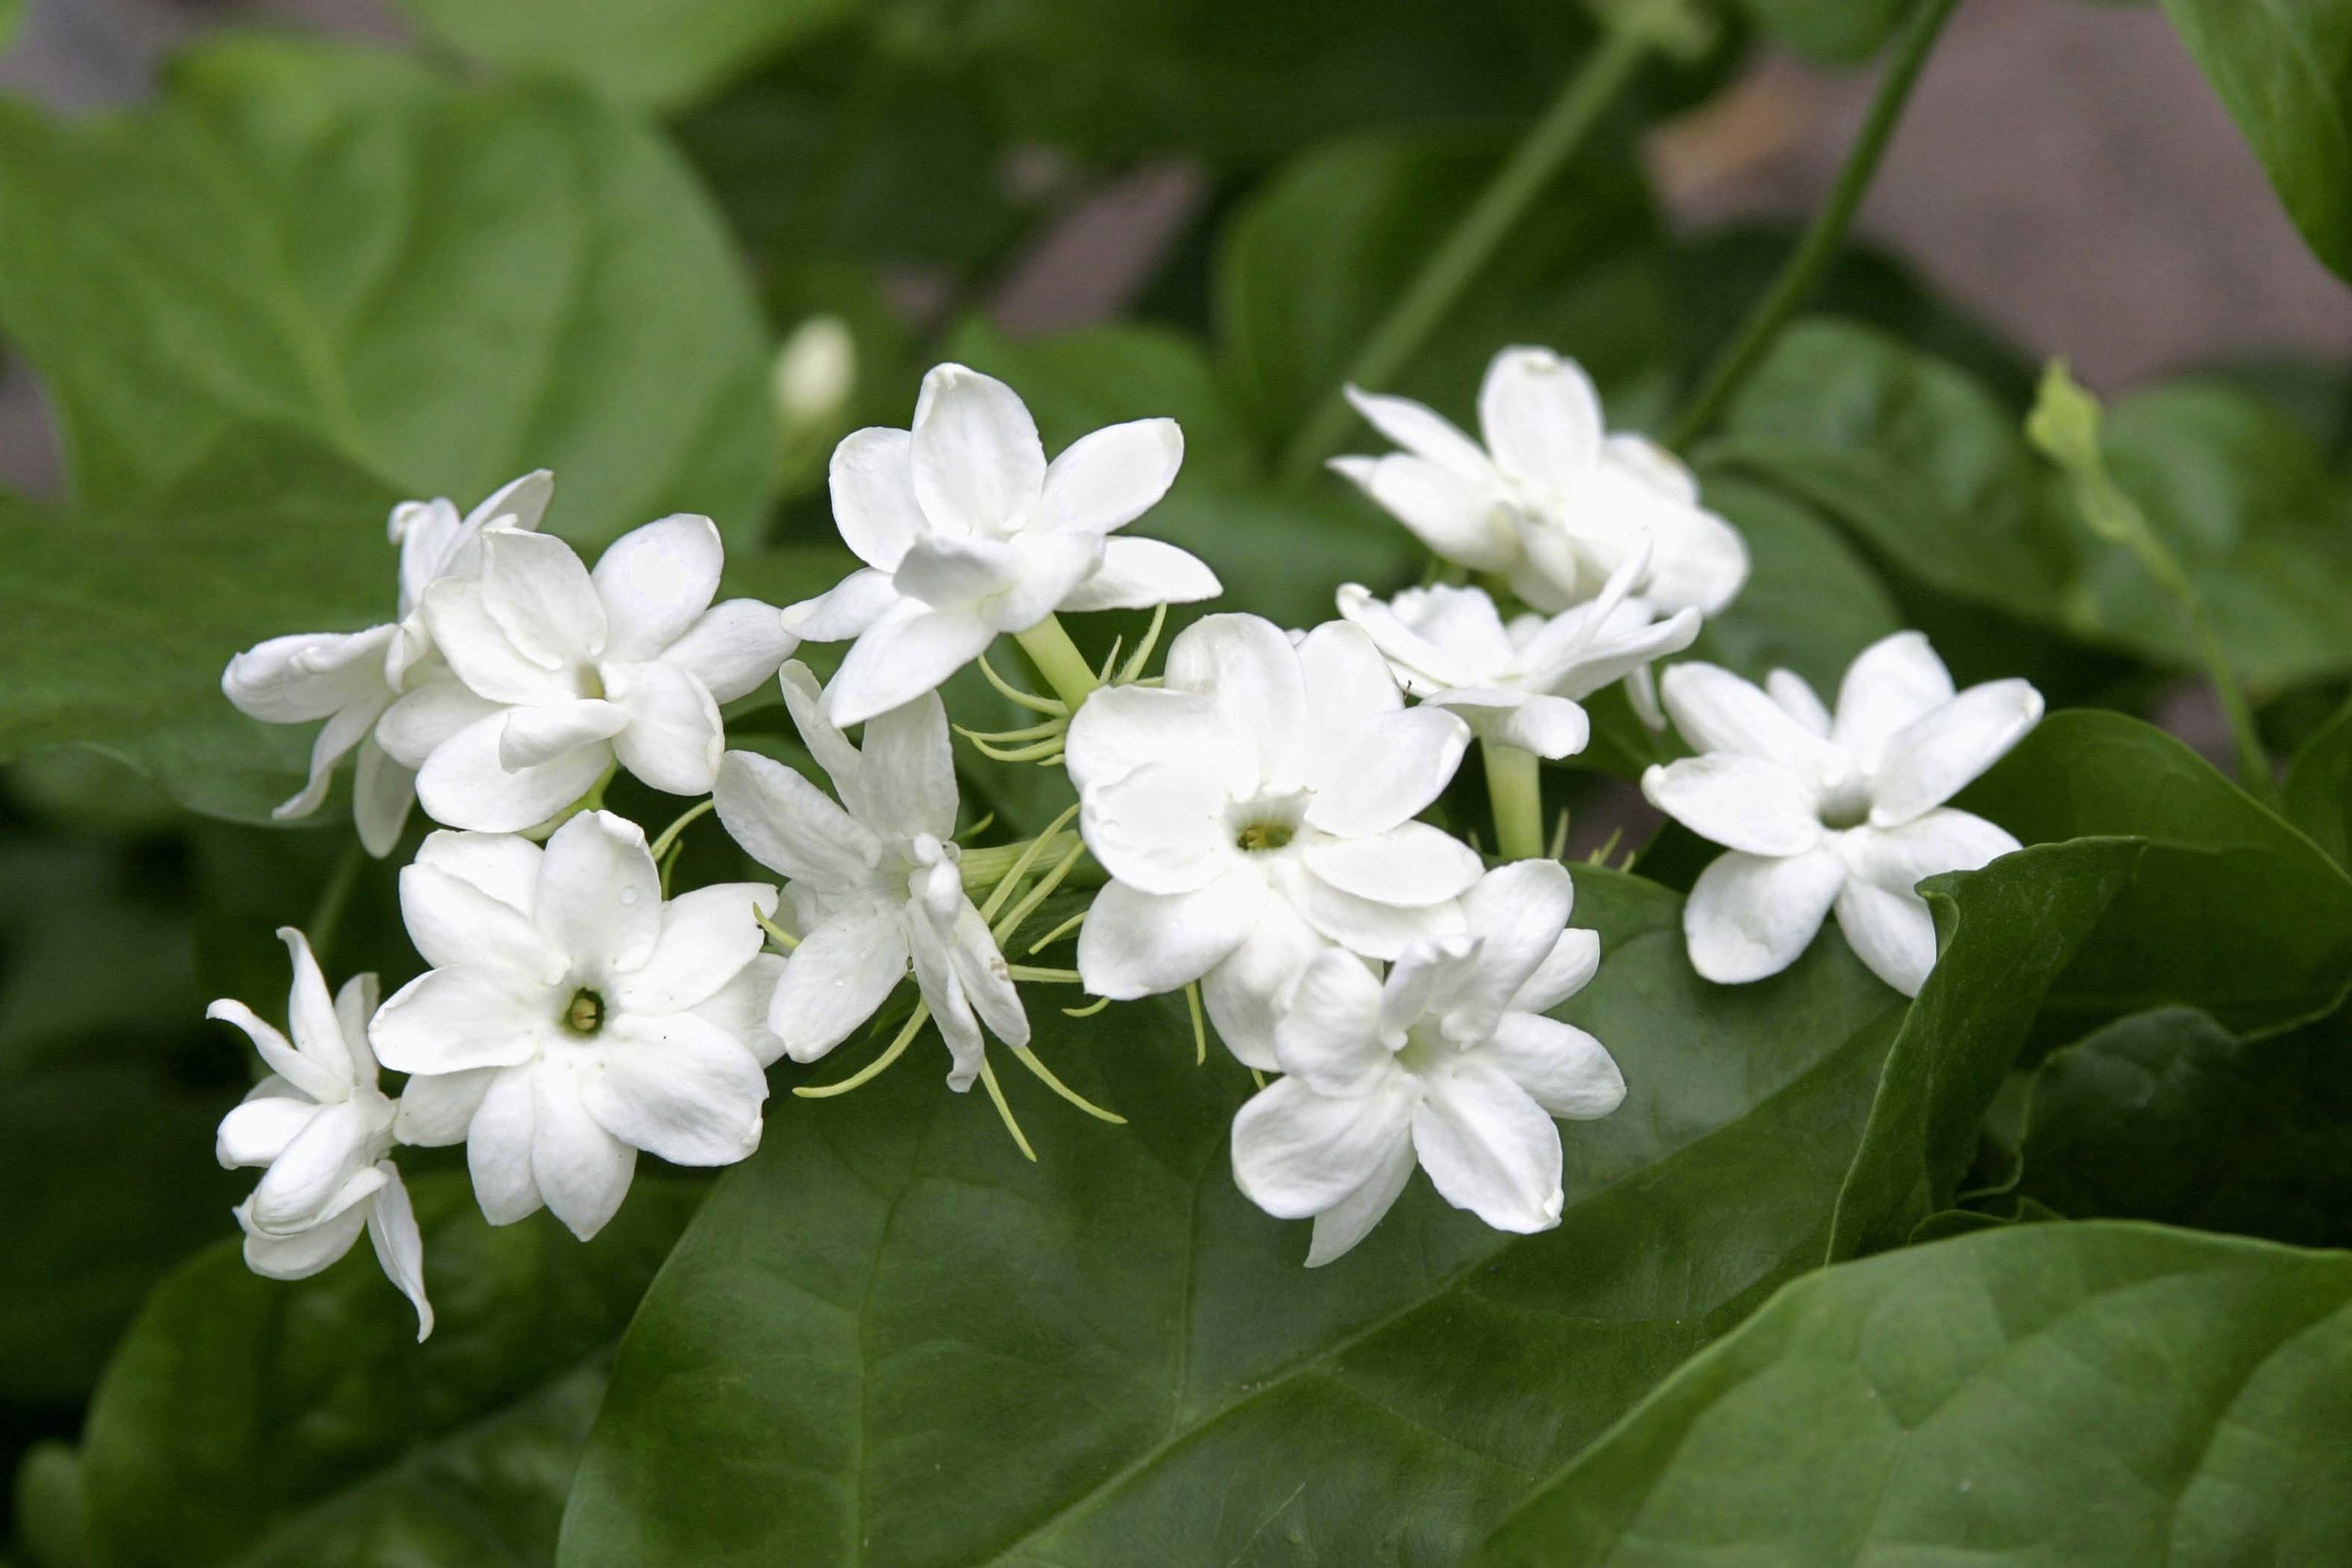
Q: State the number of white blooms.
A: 11